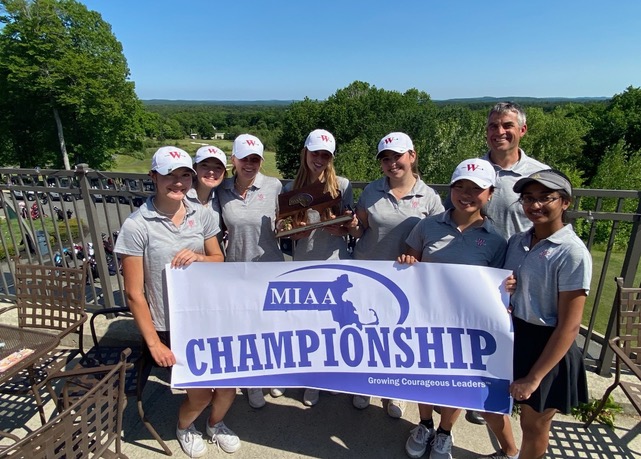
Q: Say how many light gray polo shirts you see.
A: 8